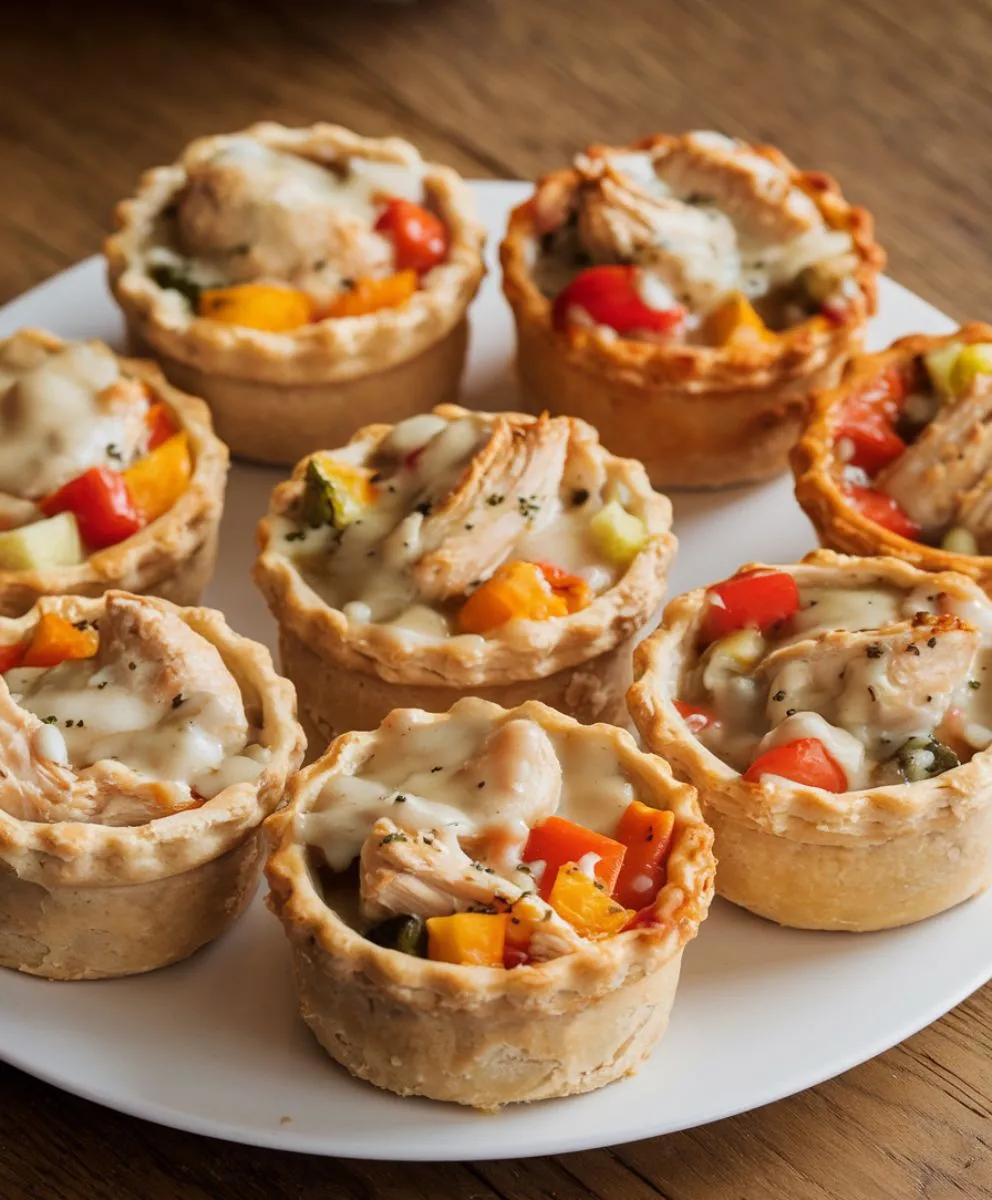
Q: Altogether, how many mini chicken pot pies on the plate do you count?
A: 8